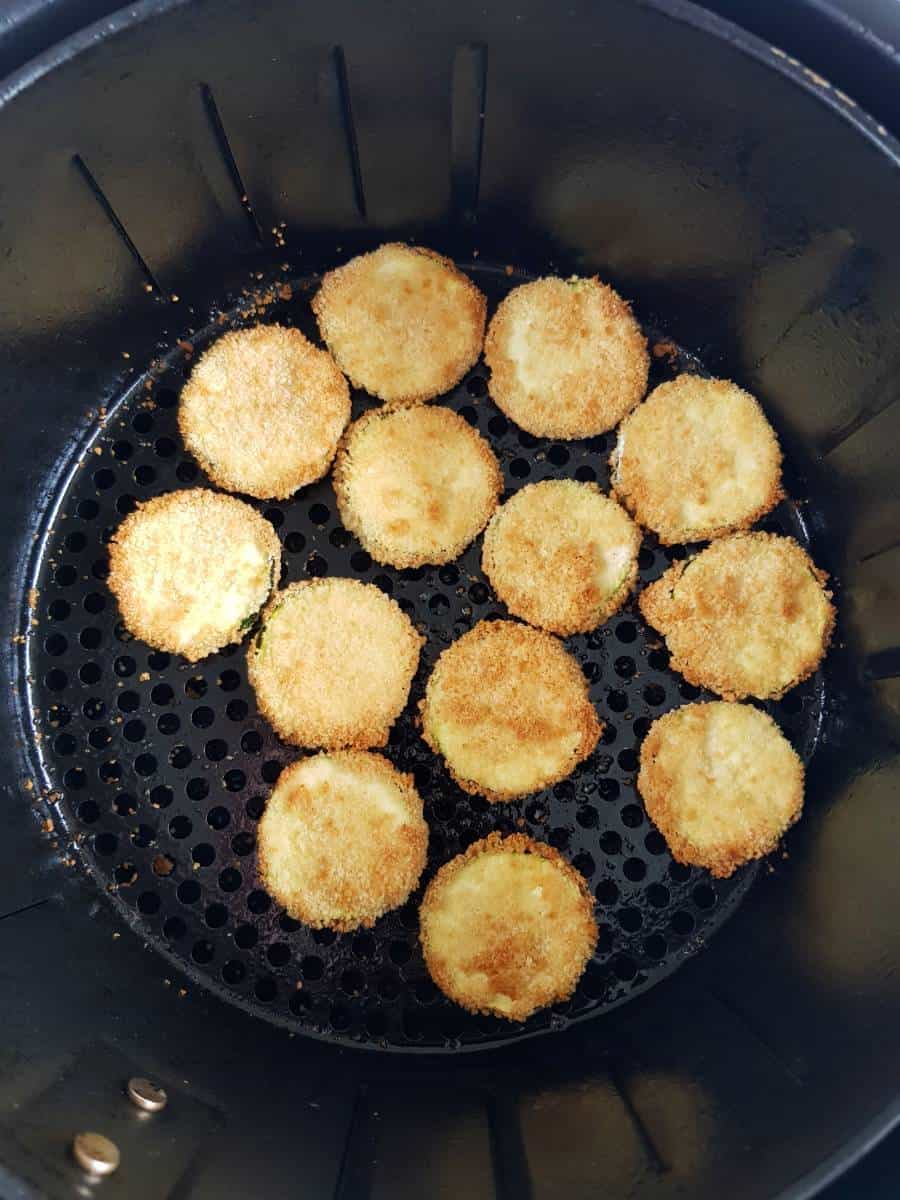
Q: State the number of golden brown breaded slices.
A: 13